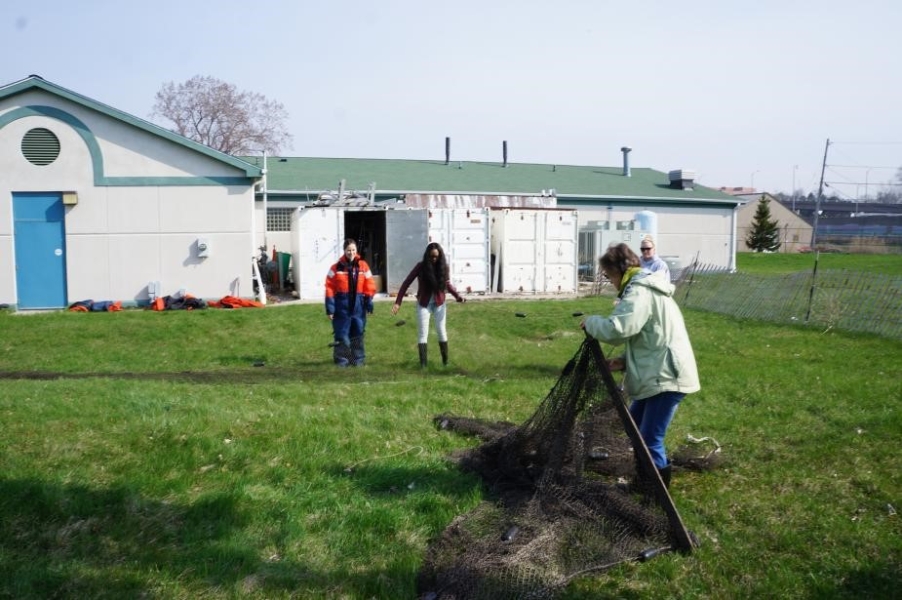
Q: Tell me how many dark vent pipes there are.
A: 2